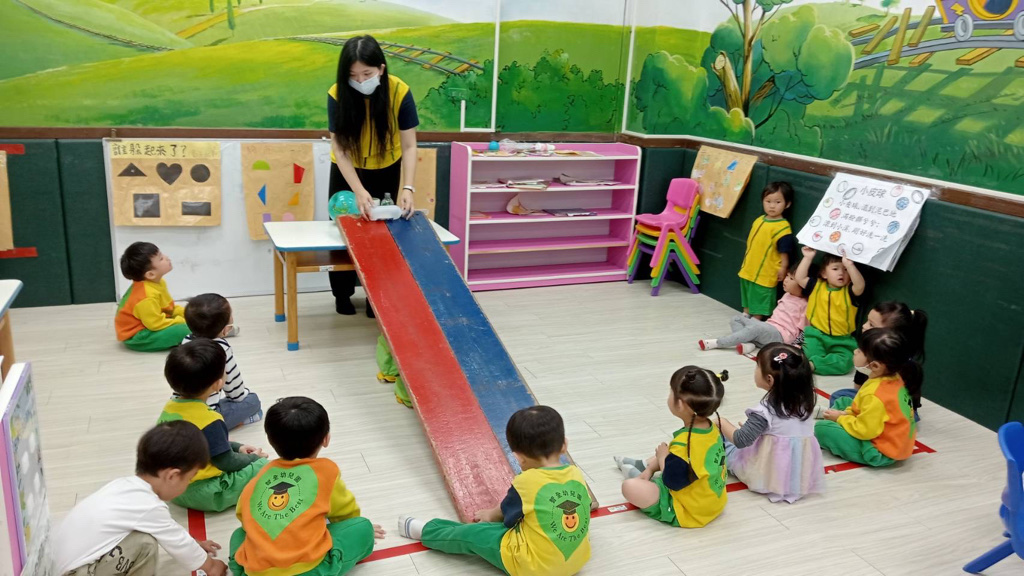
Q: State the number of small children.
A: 13